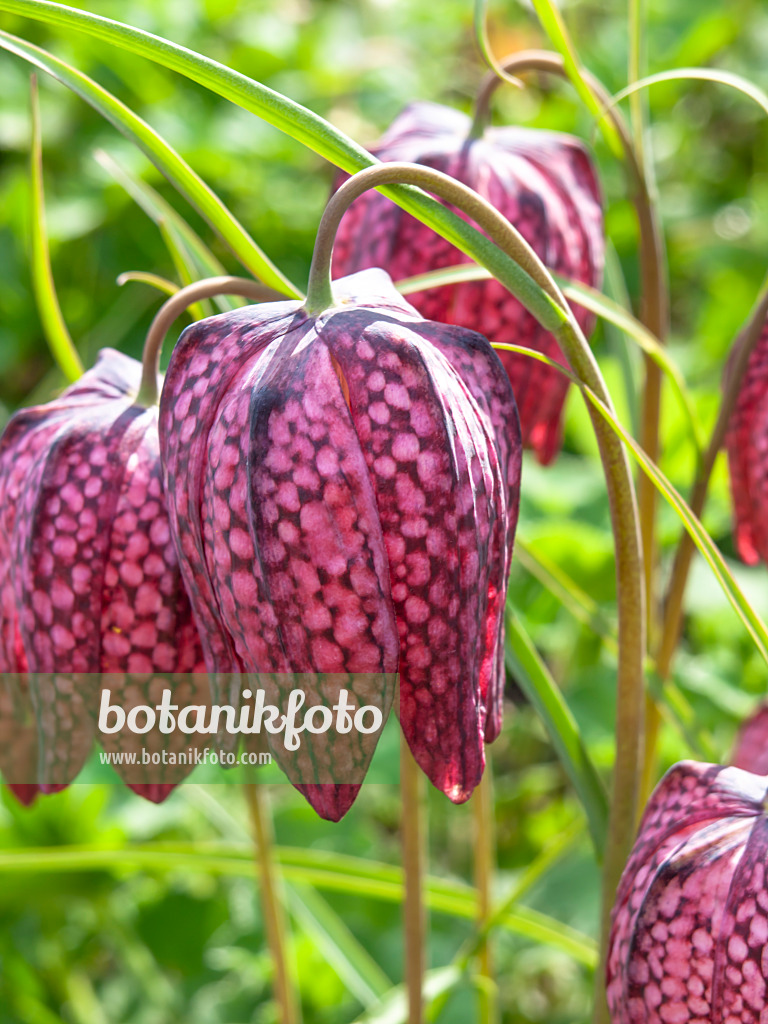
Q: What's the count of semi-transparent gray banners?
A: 1